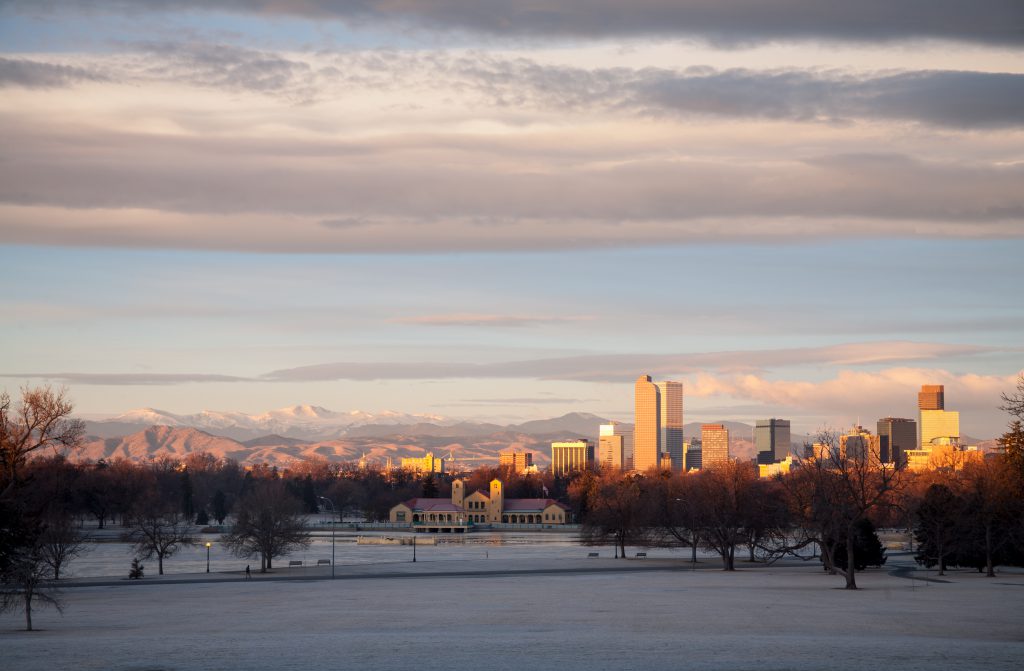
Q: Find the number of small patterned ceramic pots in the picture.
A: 0